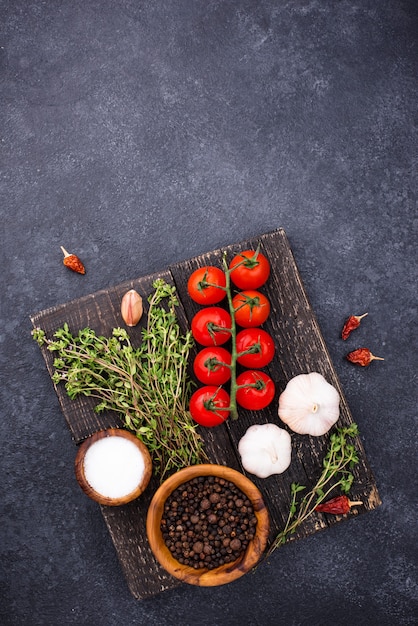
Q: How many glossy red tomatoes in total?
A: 8